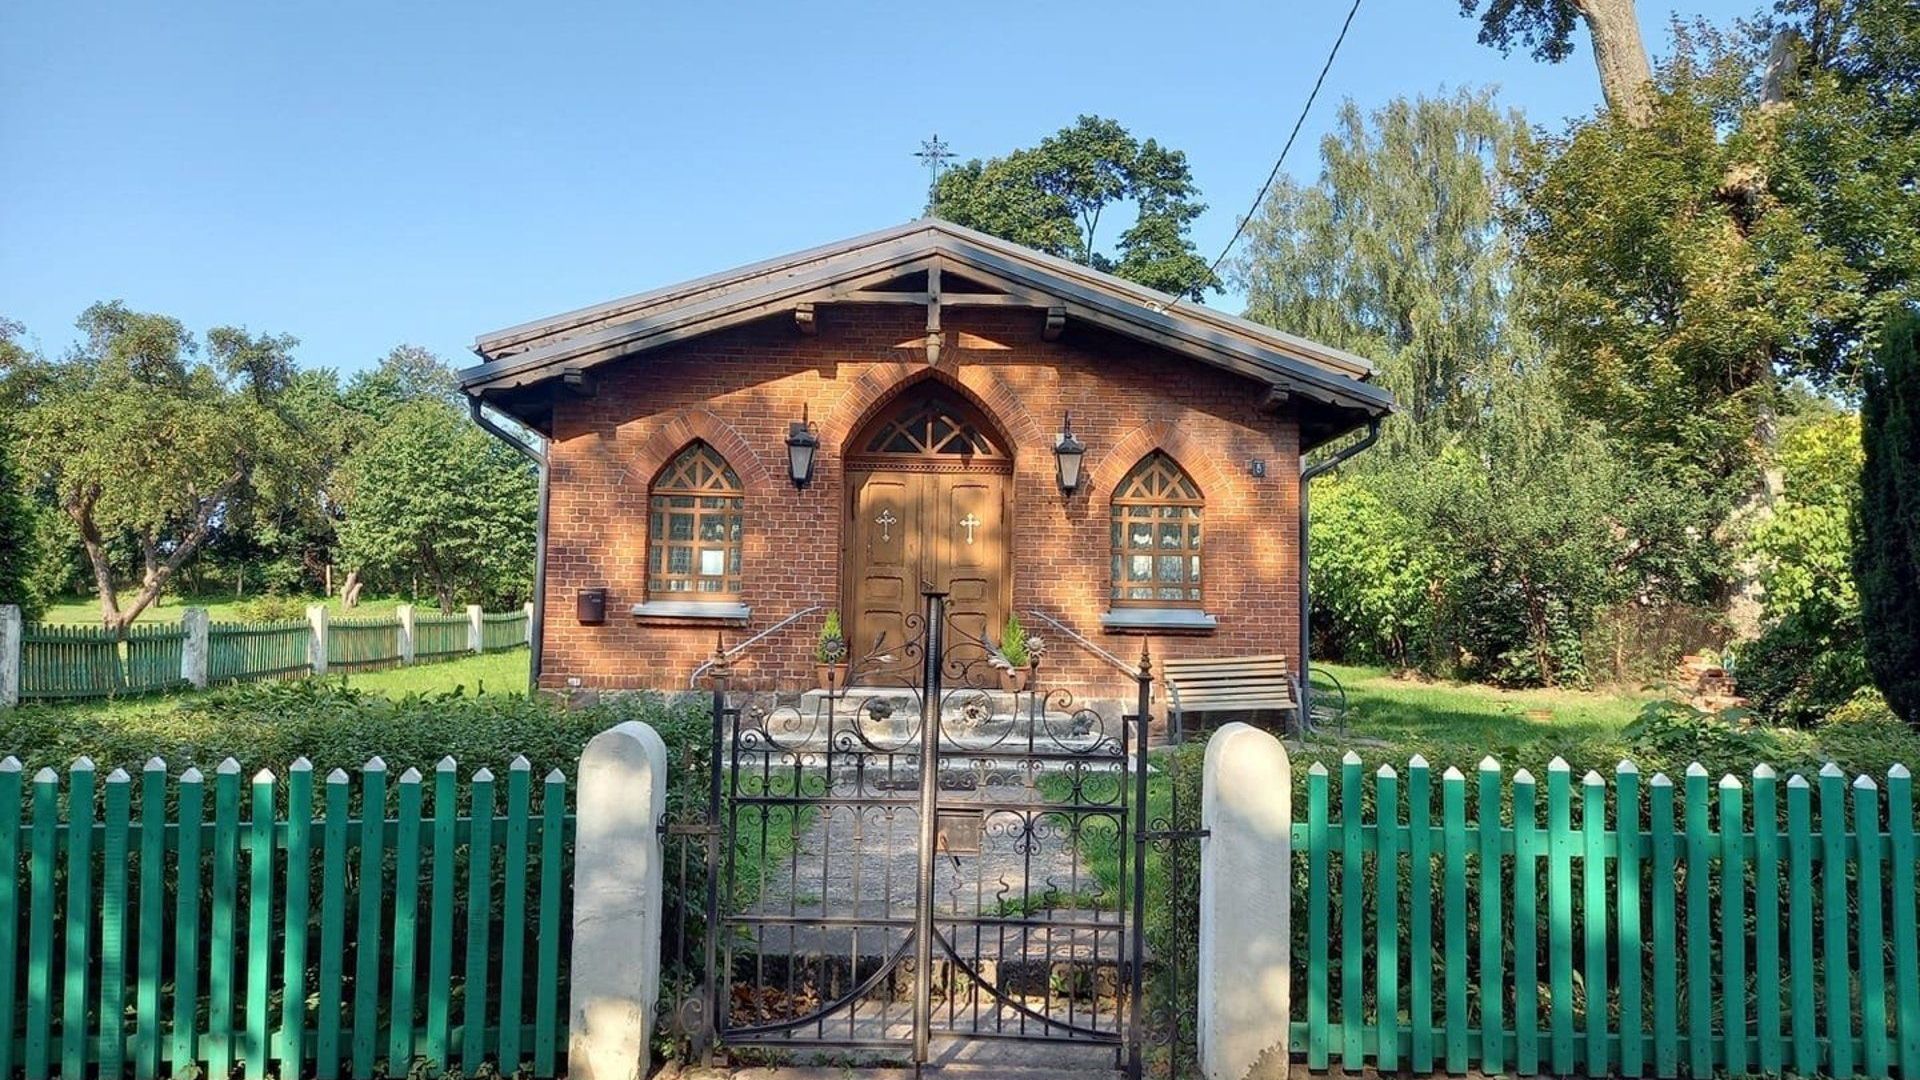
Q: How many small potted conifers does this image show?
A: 2